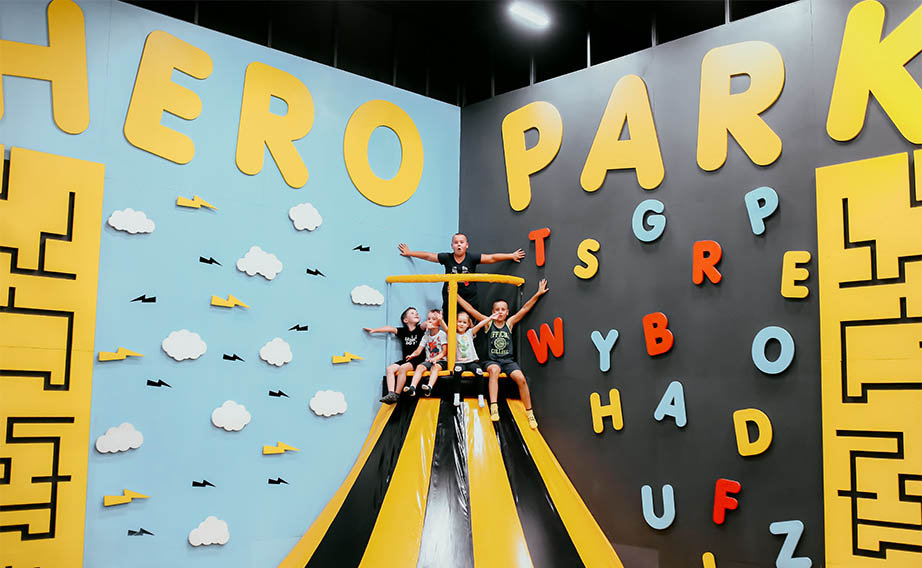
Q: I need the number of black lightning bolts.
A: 11